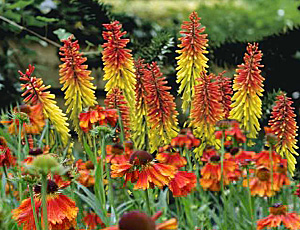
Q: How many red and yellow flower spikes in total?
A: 11